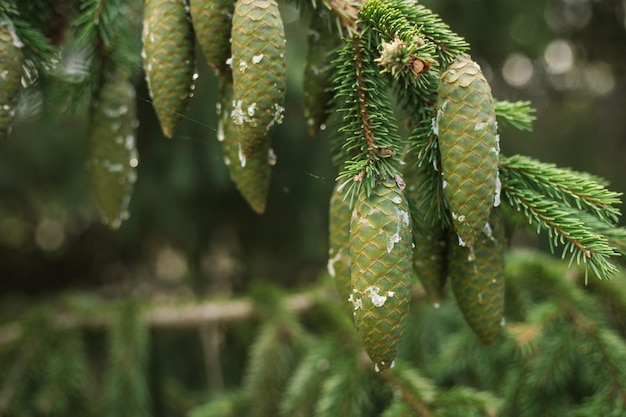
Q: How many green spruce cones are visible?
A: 12